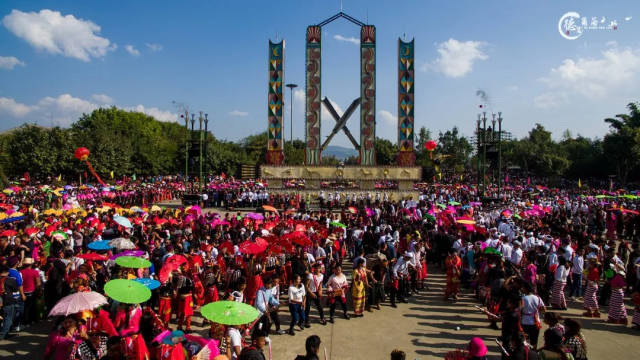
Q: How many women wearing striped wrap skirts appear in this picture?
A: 4